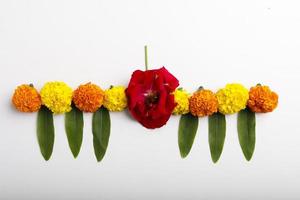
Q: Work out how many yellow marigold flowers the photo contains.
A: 4